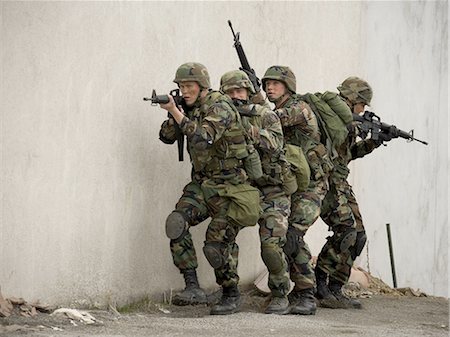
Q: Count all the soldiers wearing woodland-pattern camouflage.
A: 4